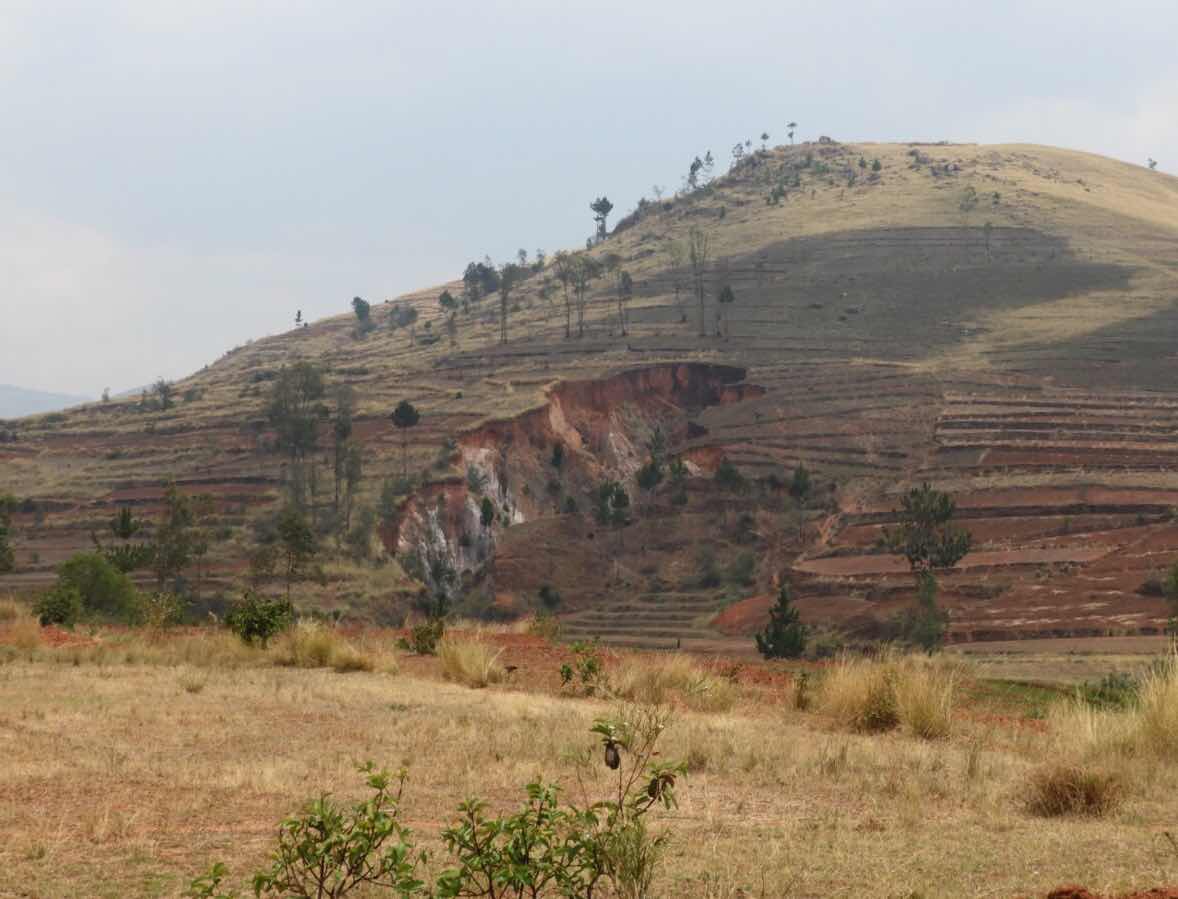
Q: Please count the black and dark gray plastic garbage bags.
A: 0